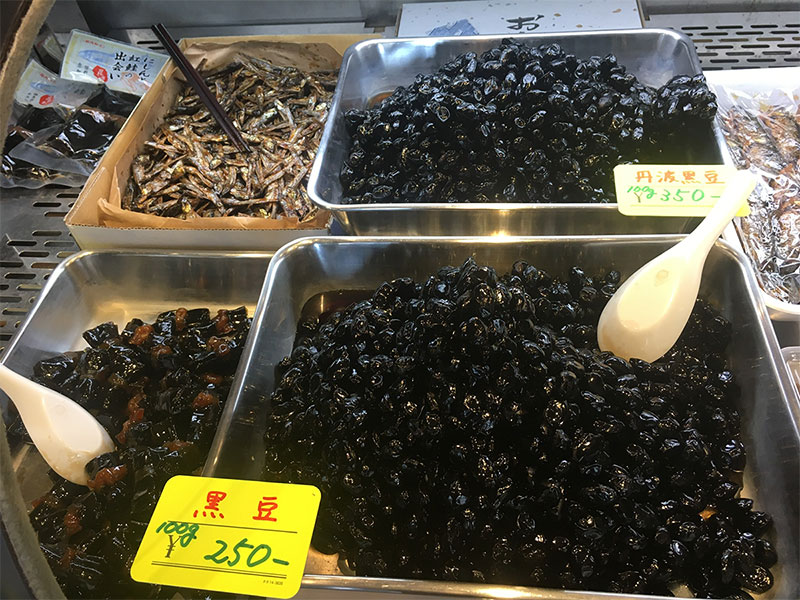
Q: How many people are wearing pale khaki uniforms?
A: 0